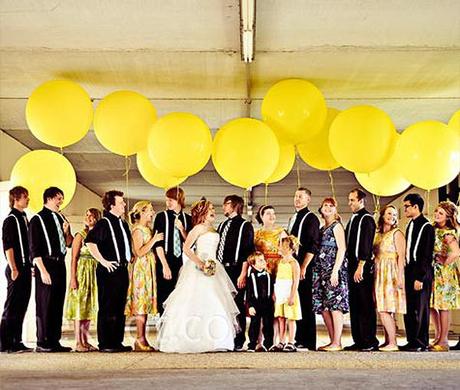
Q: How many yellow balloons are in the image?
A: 13